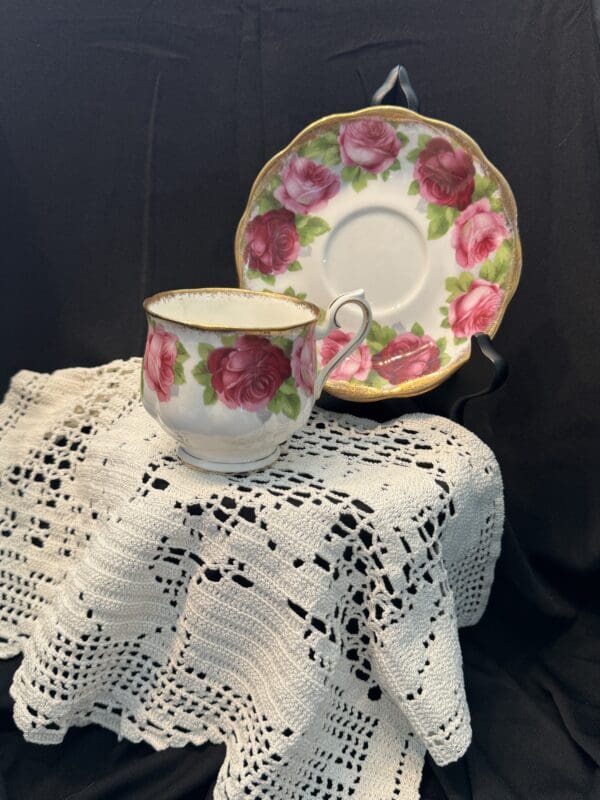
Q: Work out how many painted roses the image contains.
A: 11